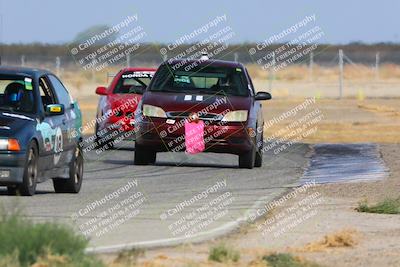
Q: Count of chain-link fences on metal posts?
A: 1